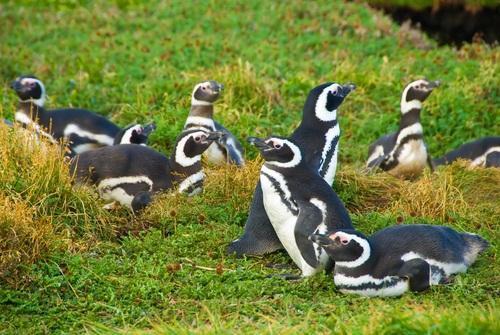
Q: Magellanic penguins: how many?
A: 9